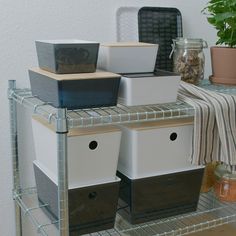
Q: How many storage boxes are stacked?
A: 8